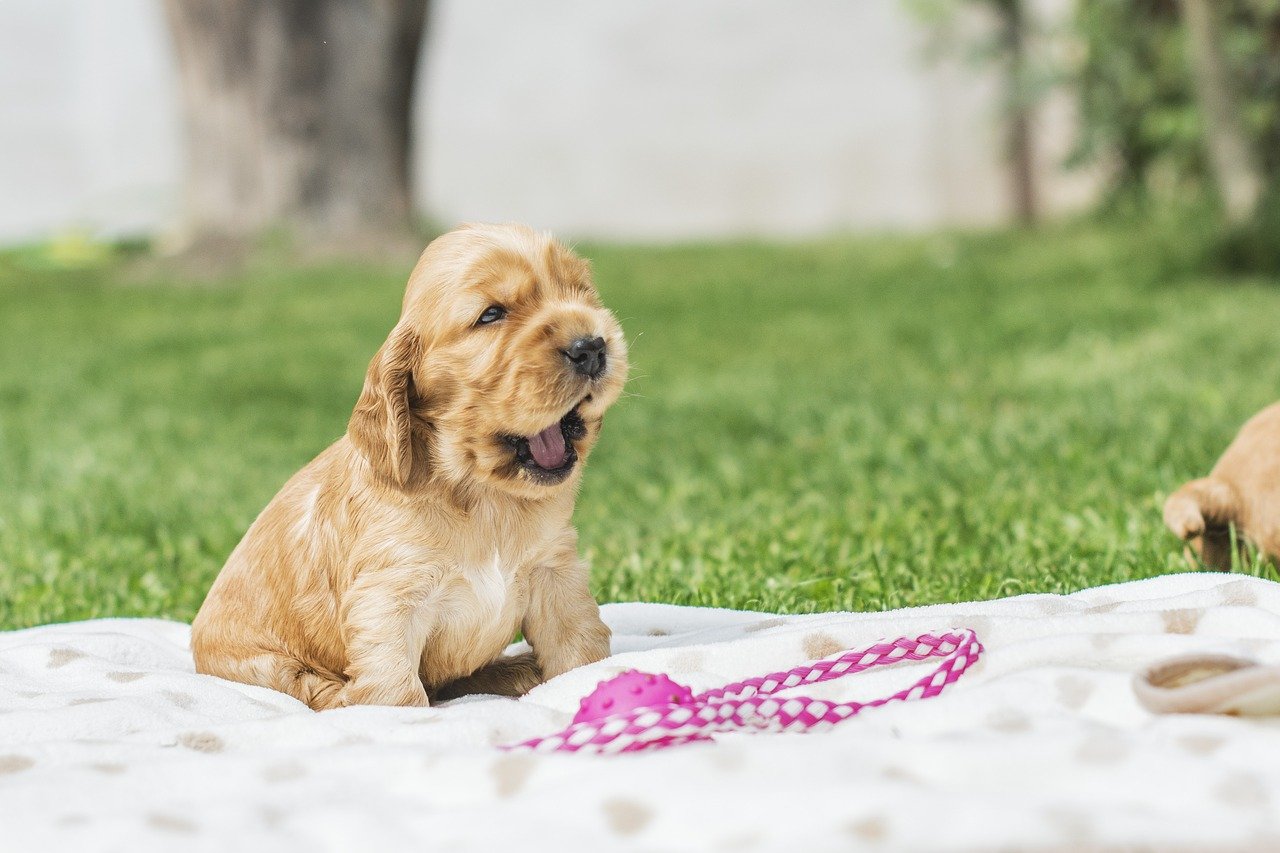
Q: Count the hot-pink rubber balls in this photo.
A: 1